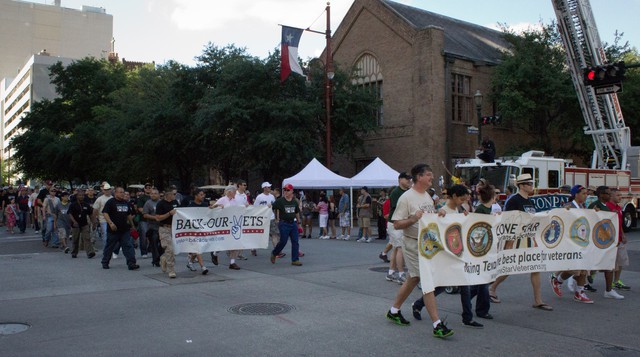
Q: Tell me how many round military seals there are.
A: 6